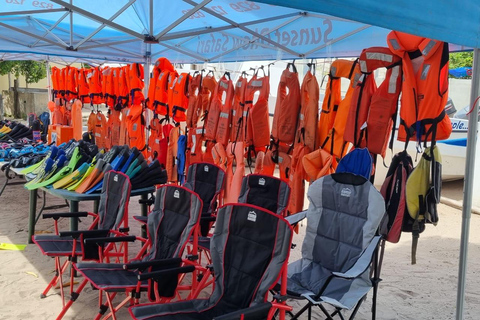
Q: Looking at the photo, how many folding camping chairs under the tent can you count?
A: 6